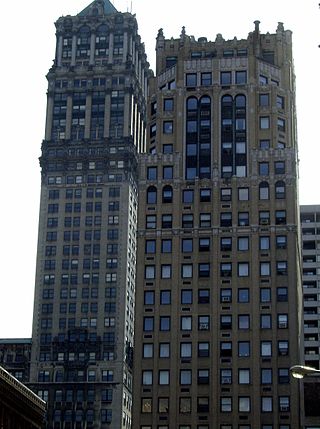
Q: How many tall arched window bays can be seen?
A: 4